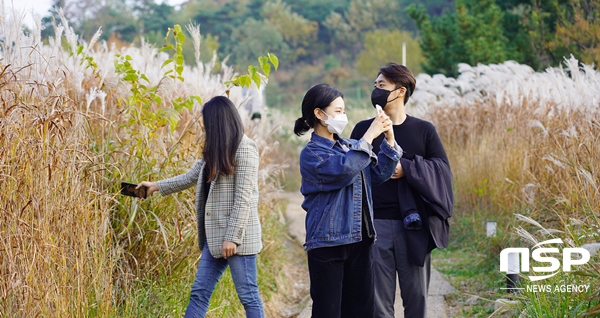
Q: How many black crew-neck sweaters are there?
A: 1